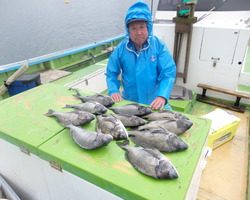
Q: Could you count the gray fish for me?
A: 11